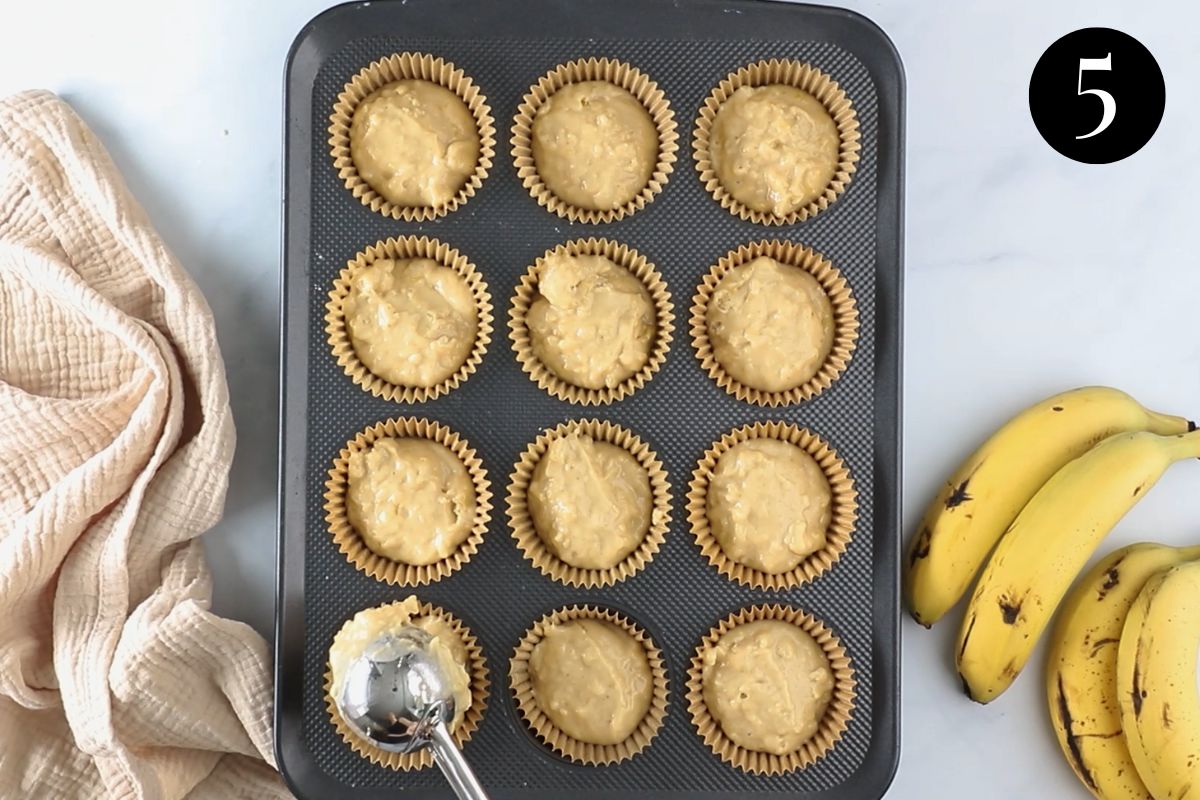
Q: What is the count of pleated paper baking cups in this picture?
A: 12